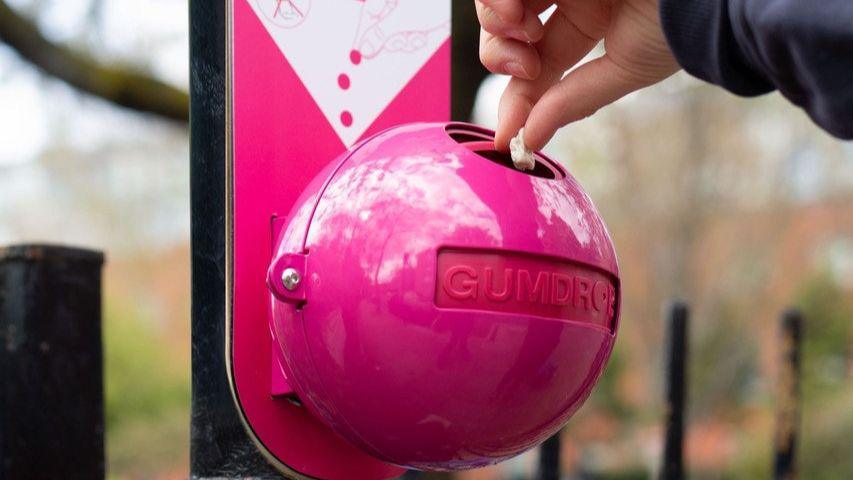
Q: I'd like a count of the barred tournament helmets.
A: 0